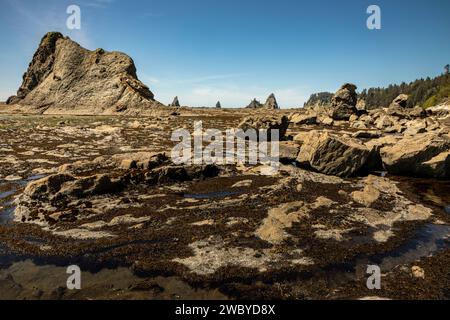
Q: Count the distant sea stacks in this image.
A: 4